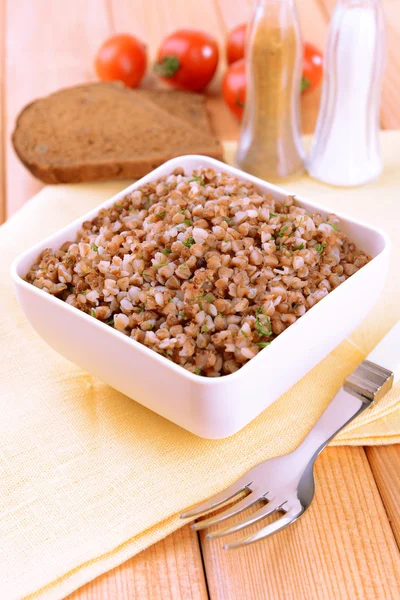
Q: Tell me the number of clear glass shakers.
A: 2